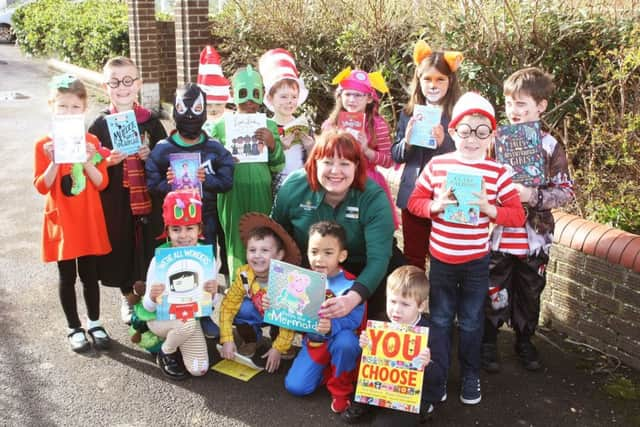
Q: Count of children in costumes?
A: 13